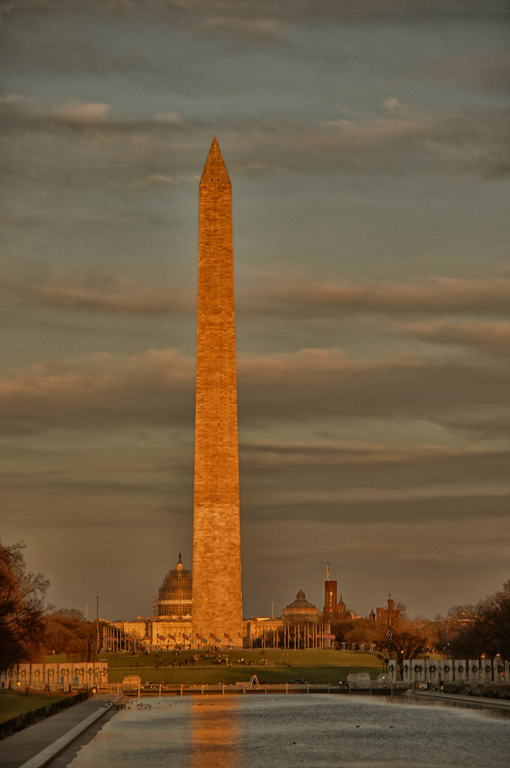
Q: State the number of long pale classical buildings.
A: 1